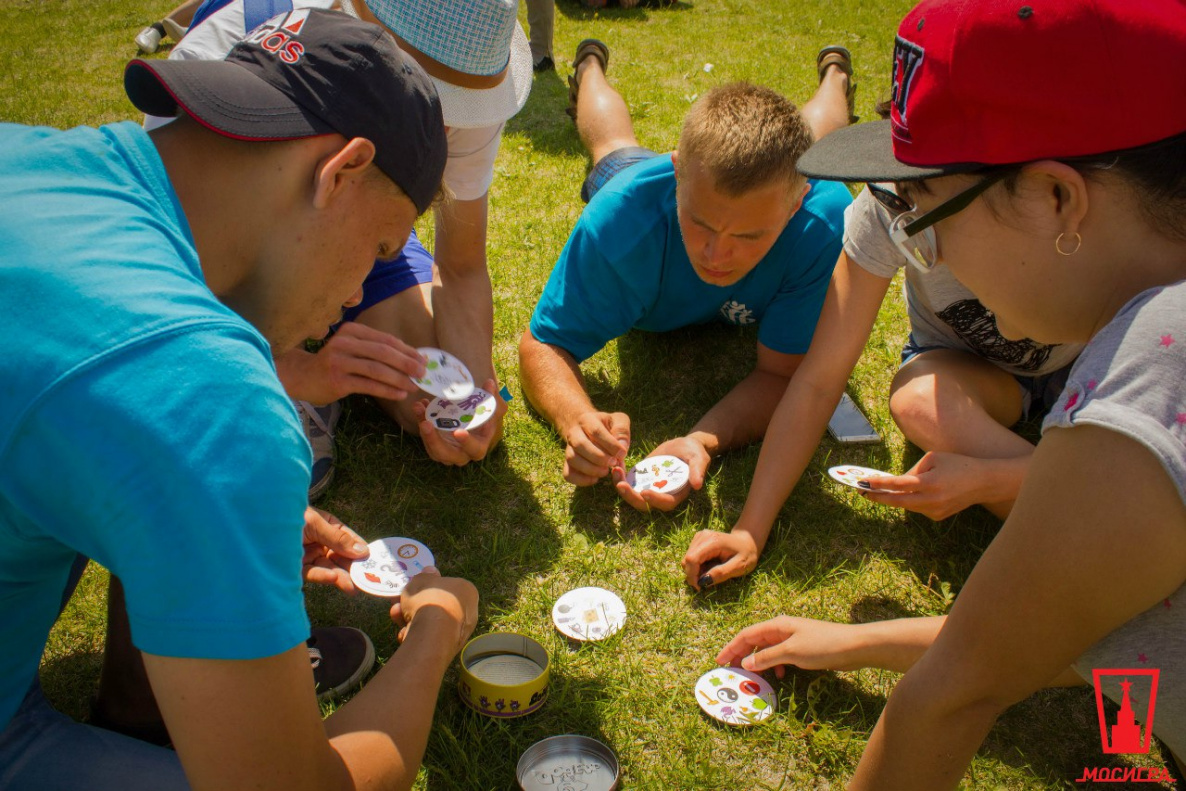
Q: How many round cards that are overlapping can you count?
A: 2